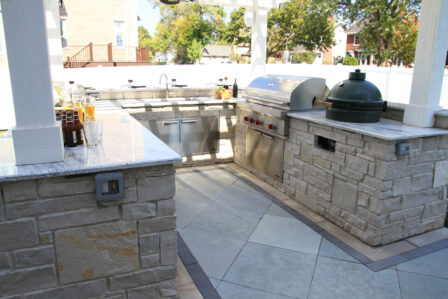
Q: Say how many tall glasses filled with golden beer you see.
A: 2